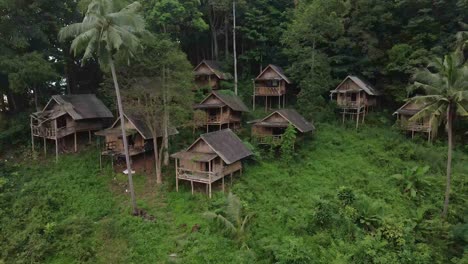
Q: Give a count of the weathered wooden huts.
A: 9